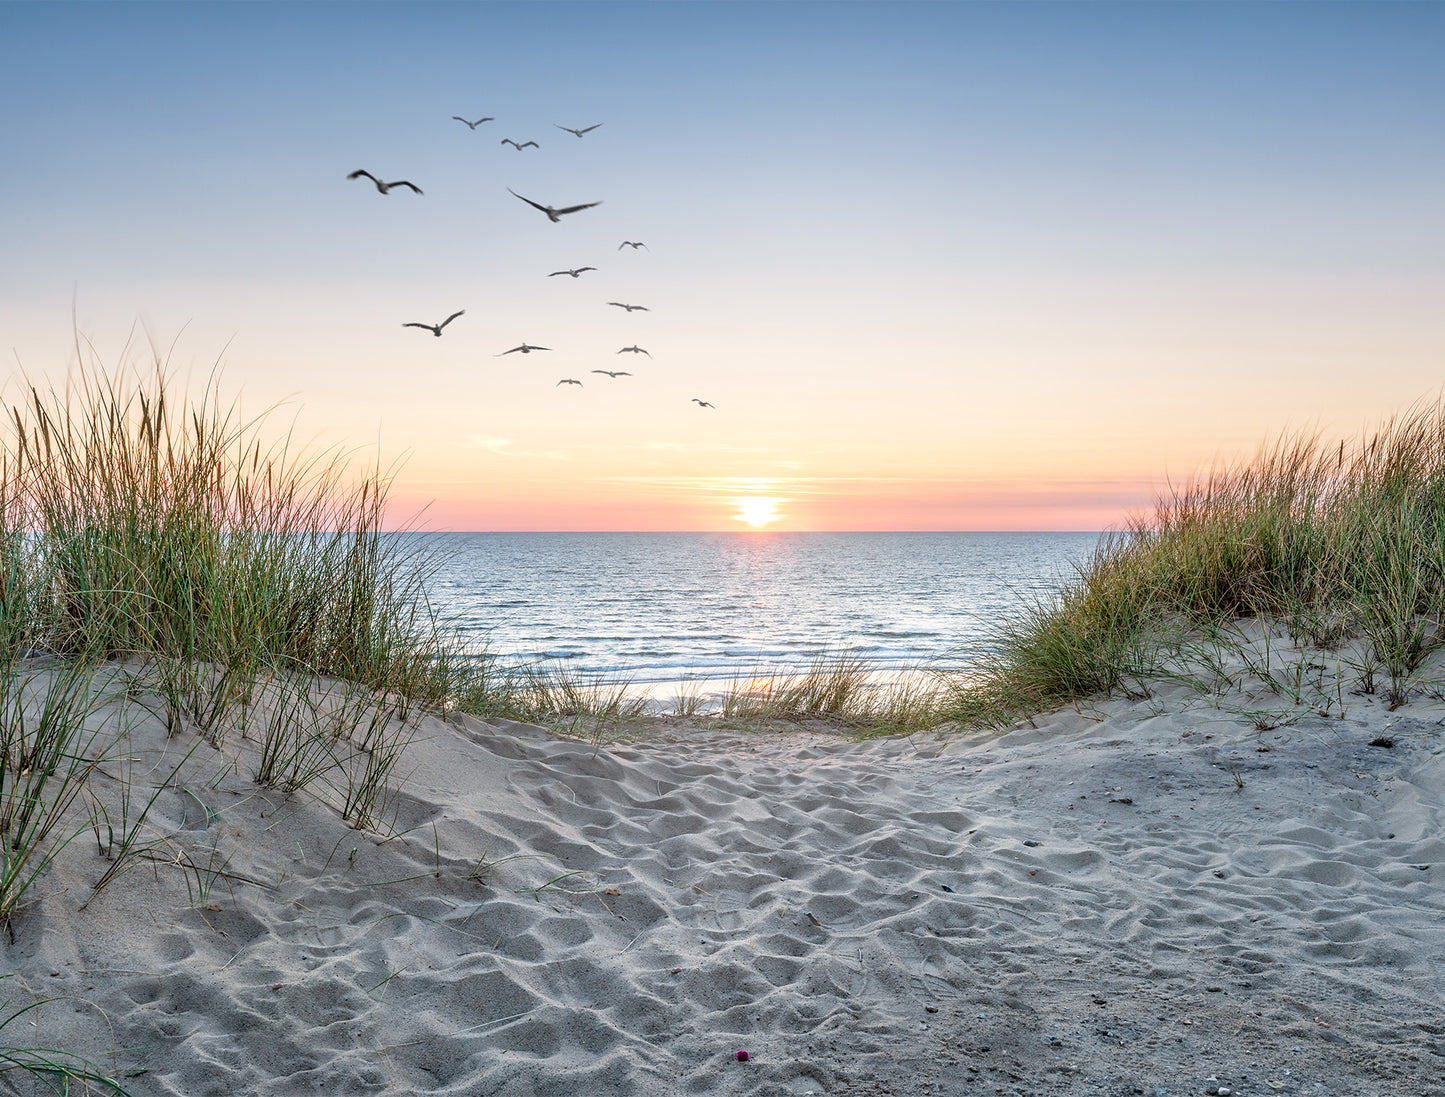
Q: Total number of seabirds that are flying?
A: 14